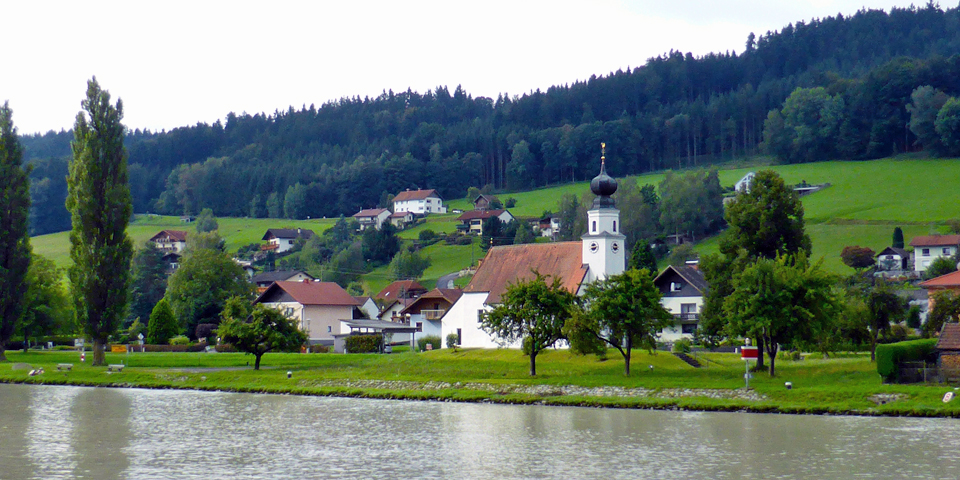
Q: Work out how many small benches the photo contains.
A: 2